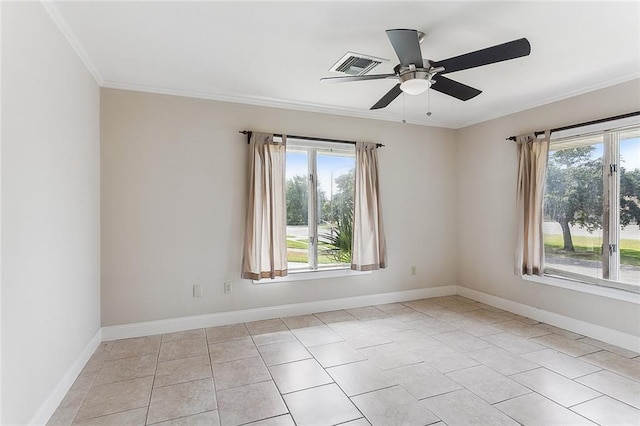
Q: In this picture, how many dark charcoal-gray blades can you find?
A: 5